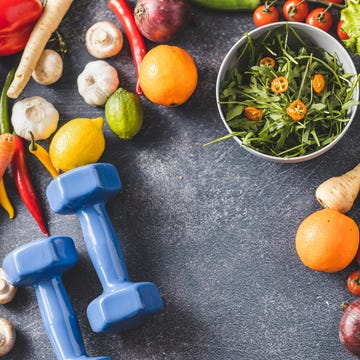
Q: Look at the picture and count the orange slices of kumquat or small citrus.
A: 5